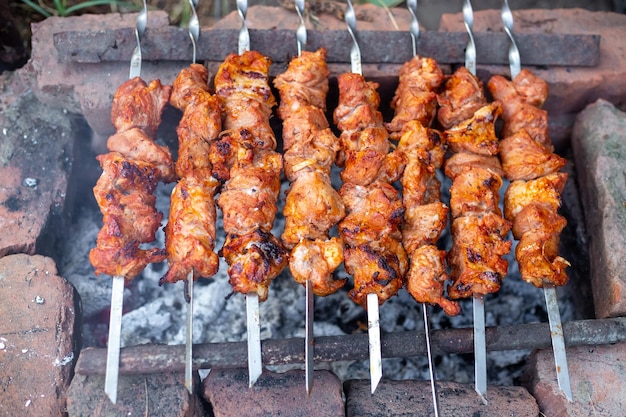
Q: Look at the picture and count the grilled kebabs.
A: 8